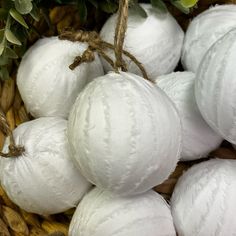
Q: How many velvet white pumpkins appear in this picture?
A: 9